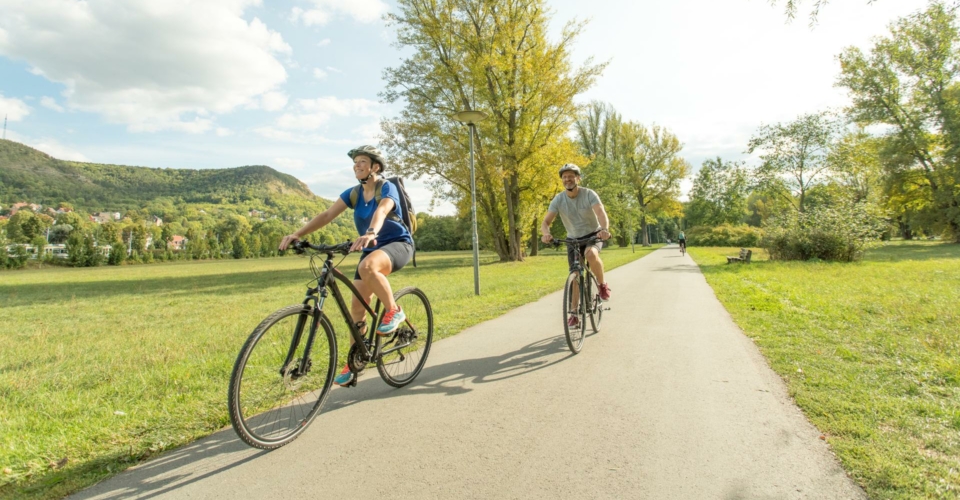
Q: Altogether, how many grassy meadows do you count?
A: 2